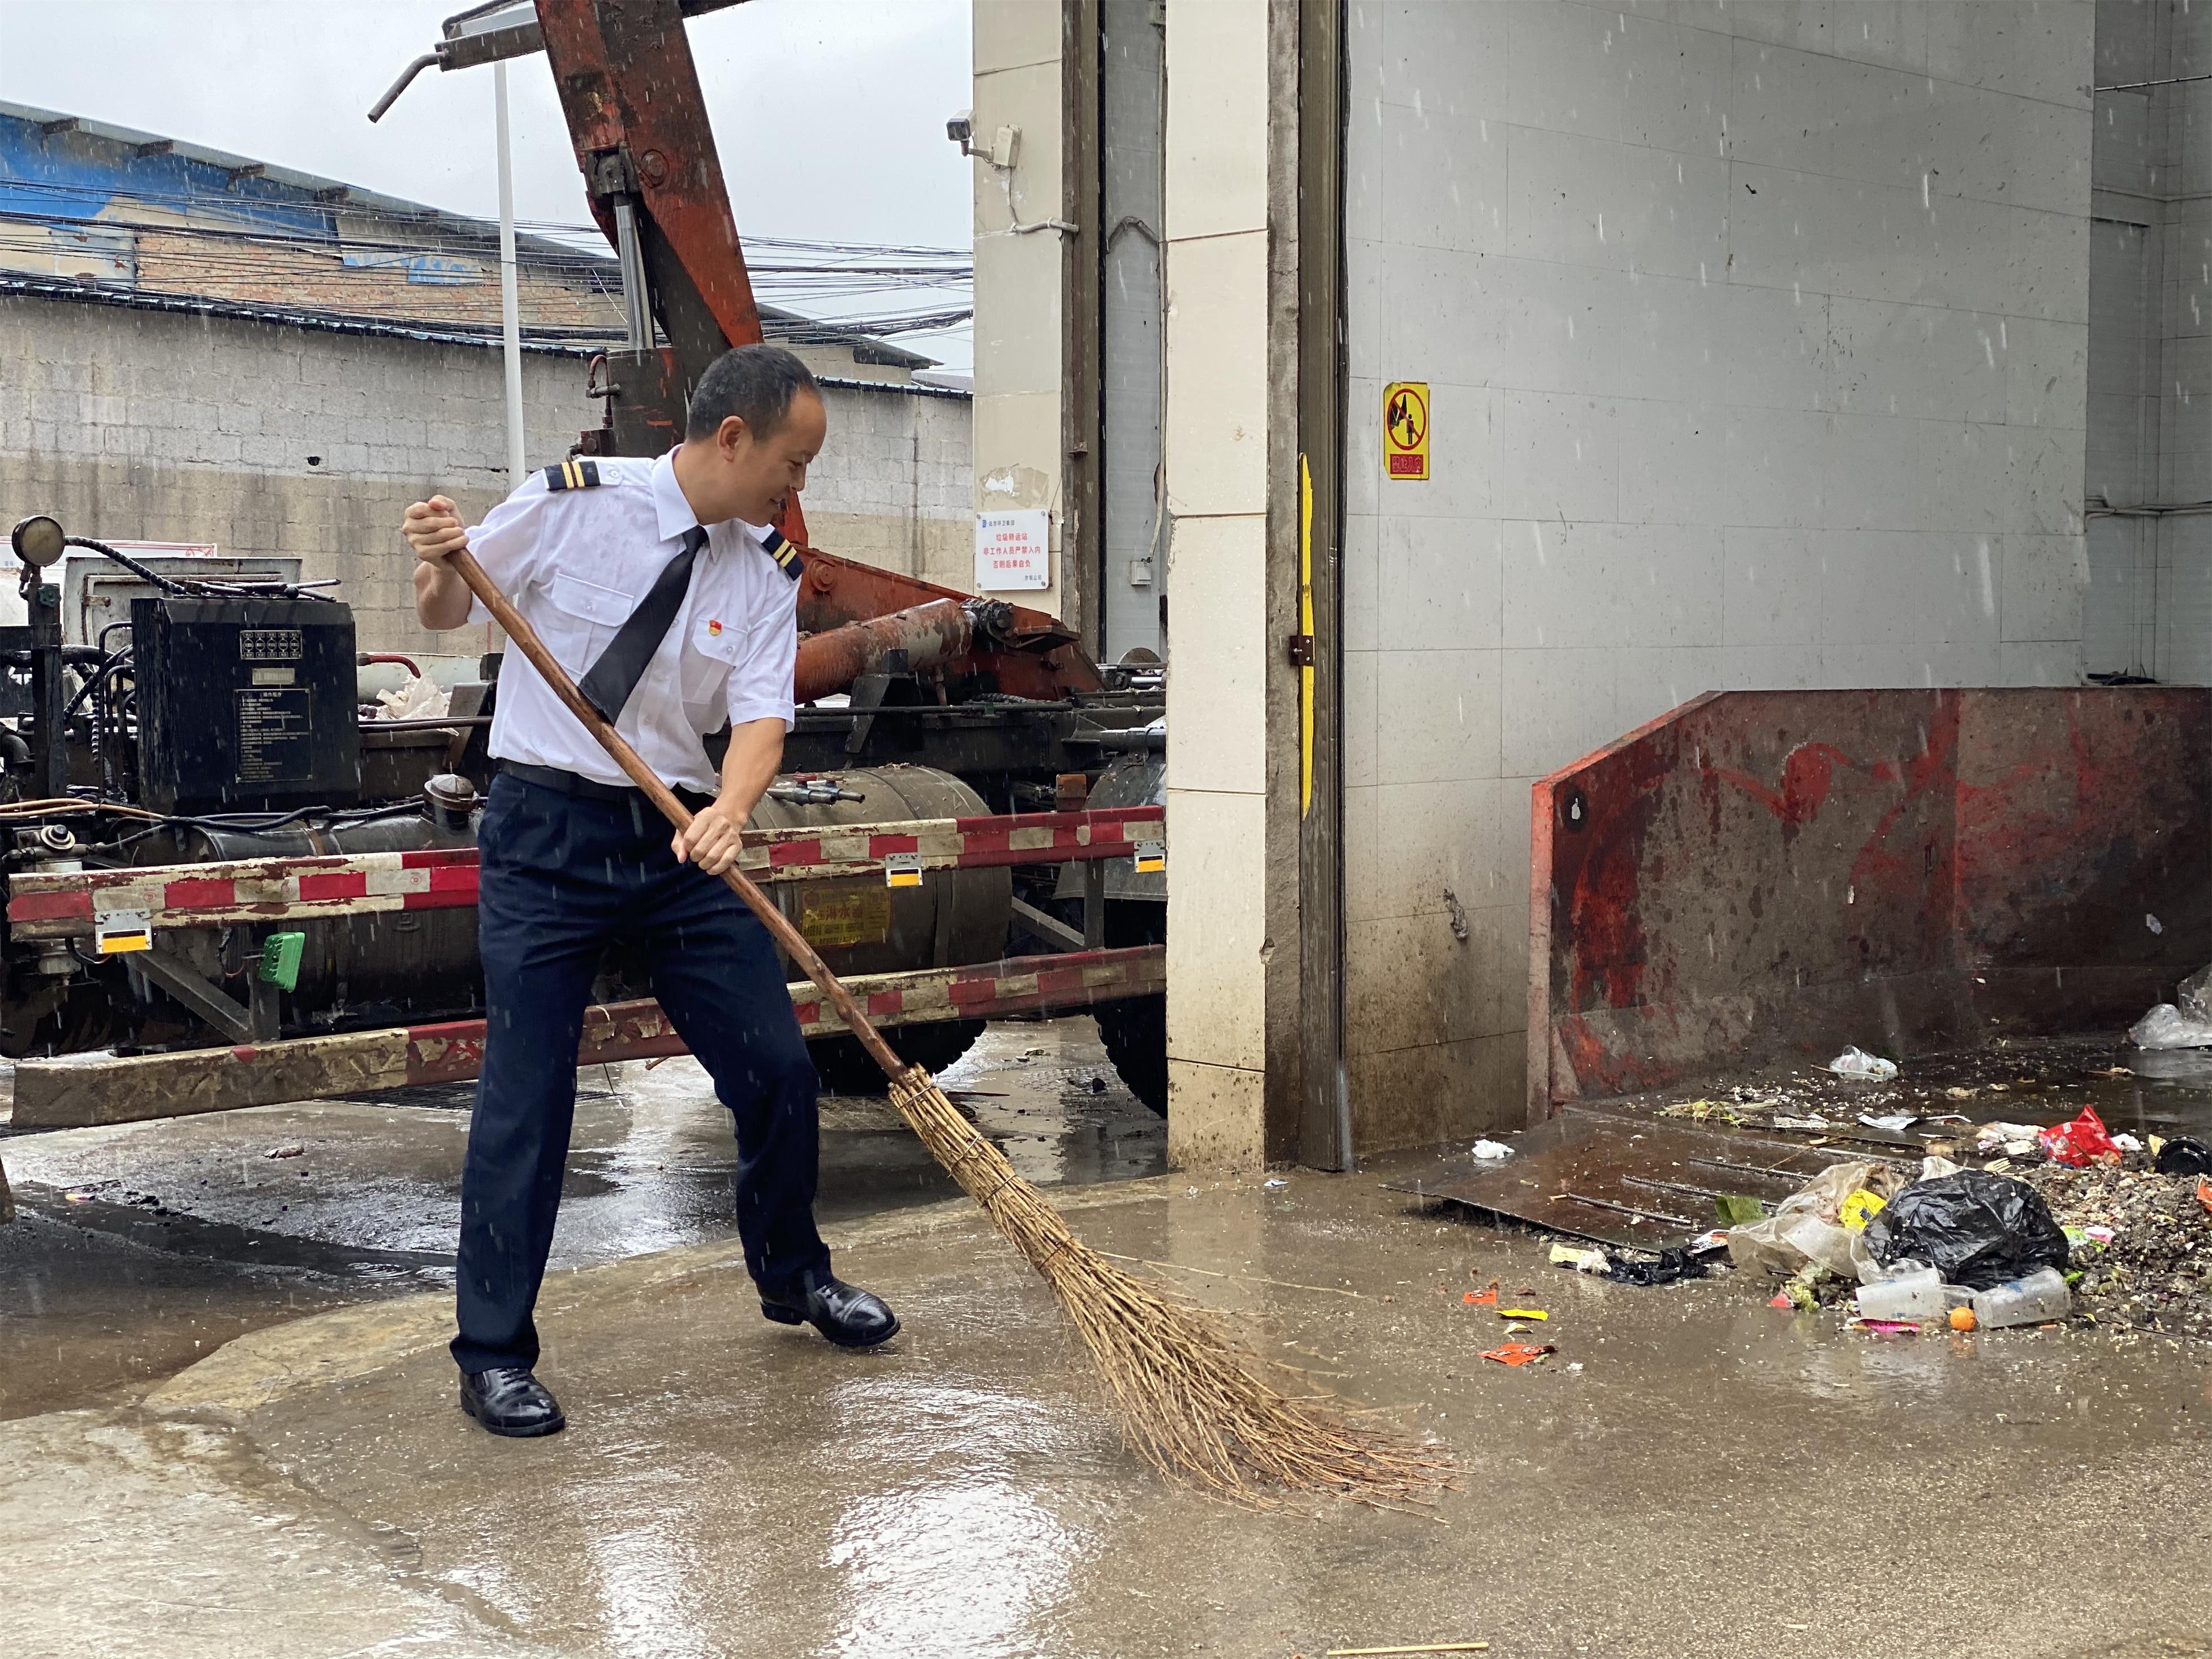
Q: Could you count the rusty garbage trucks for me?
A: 1